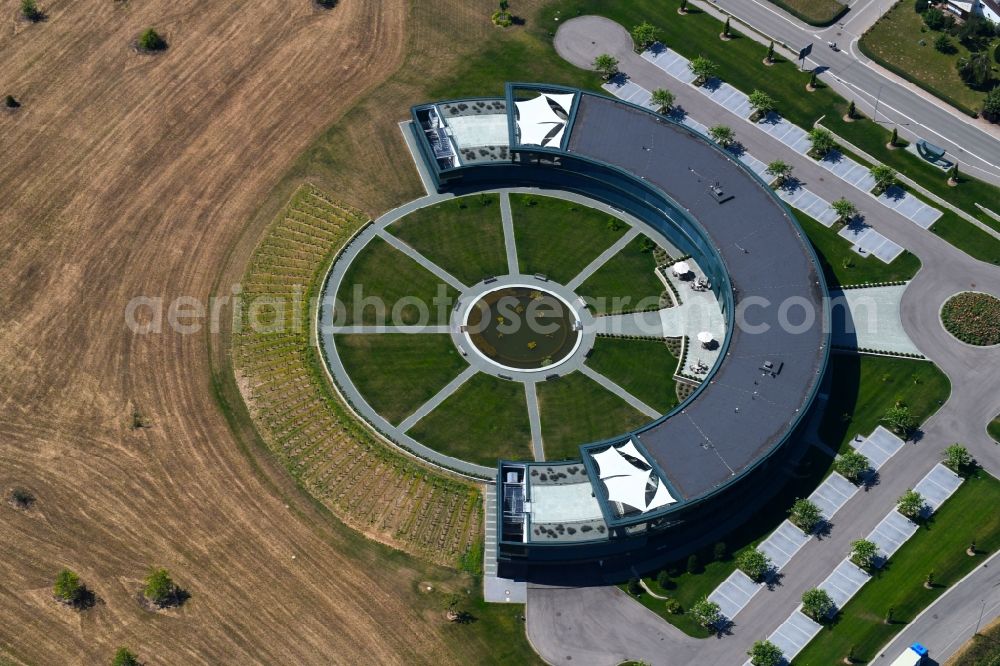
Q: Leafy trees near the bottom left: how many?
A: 3